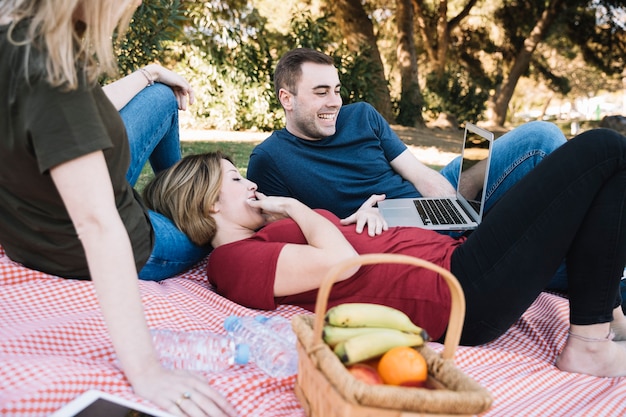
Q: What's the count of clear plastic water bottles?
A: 3